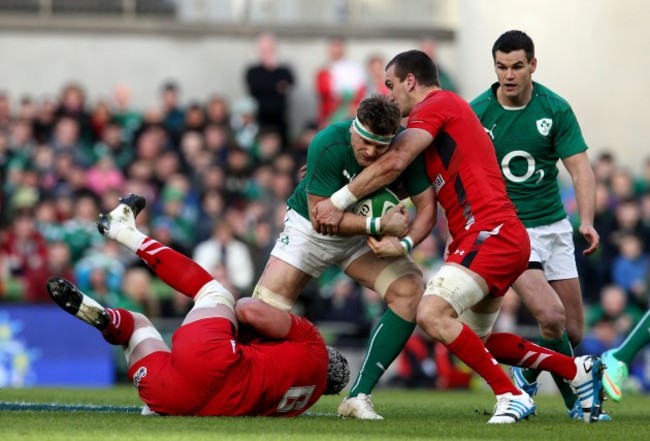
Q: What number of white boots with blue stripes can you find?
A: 2